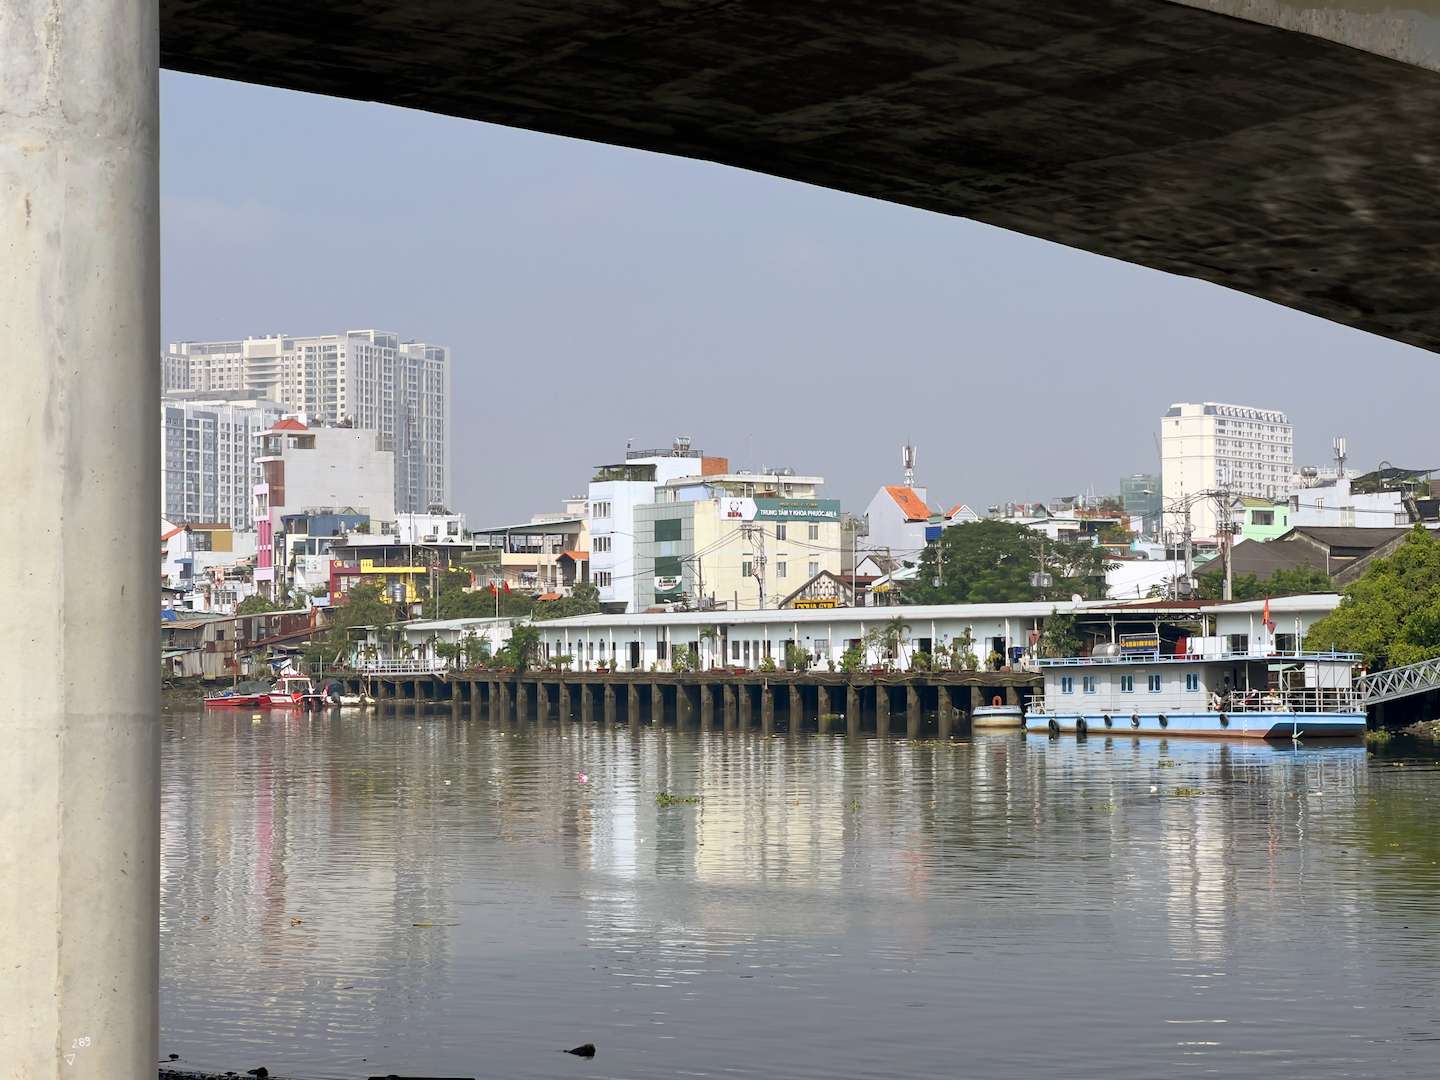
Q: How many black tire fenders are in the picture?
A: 6